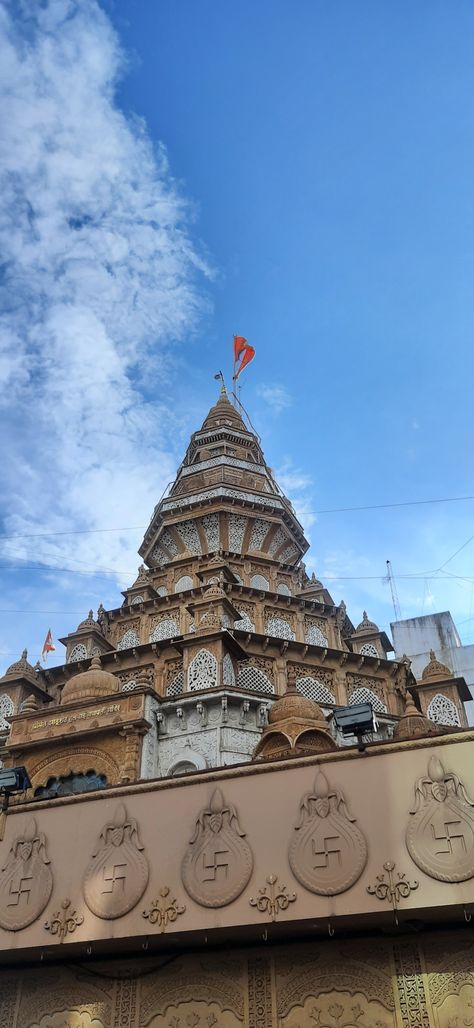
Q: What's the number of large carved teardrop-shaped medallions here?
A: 5